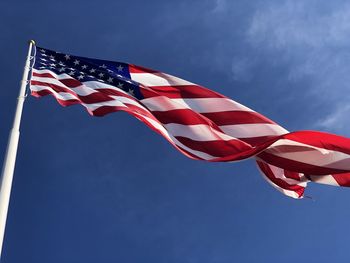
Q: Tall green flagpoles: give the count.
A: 0